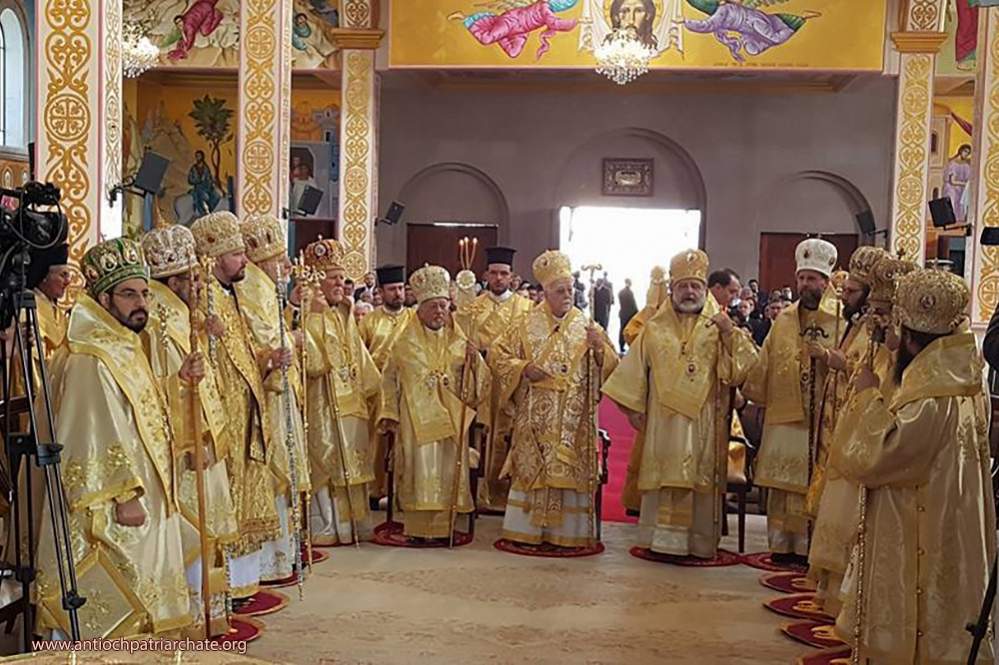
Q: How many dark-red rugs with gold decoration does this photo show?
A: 13